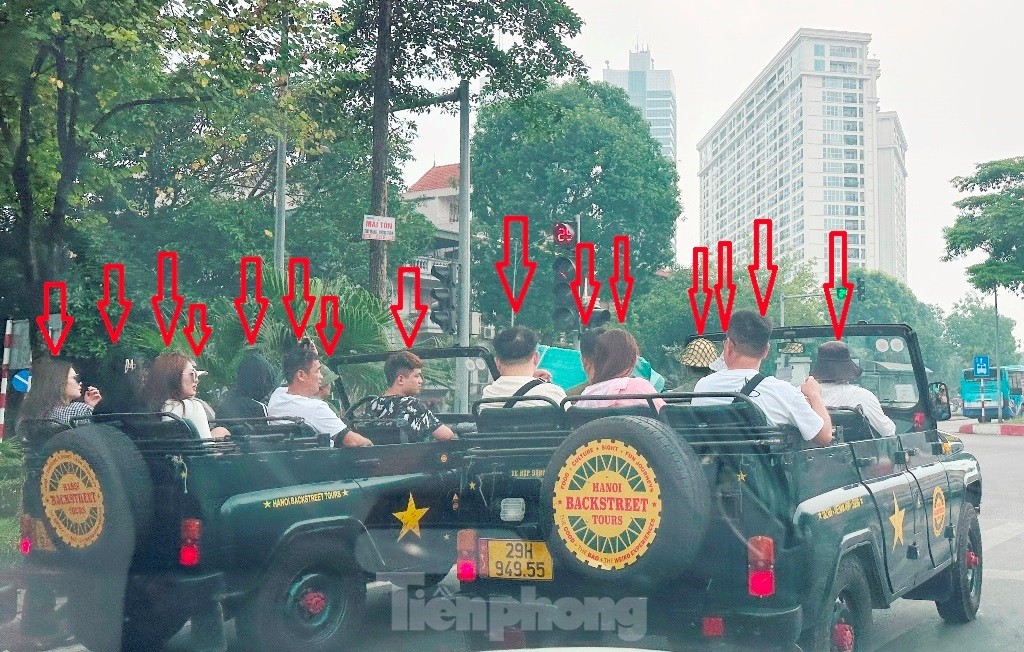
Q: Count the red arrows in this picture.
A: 15